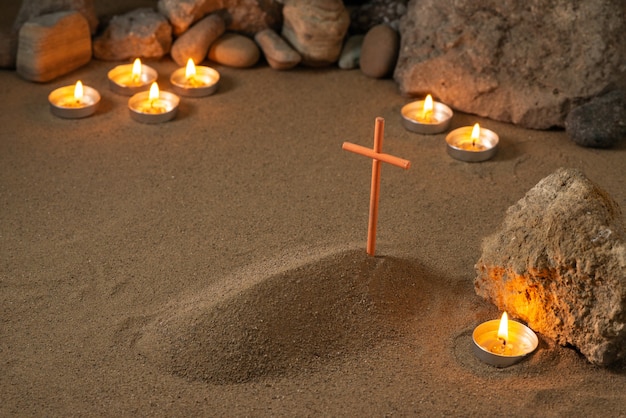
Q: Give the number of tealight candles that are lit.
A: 7